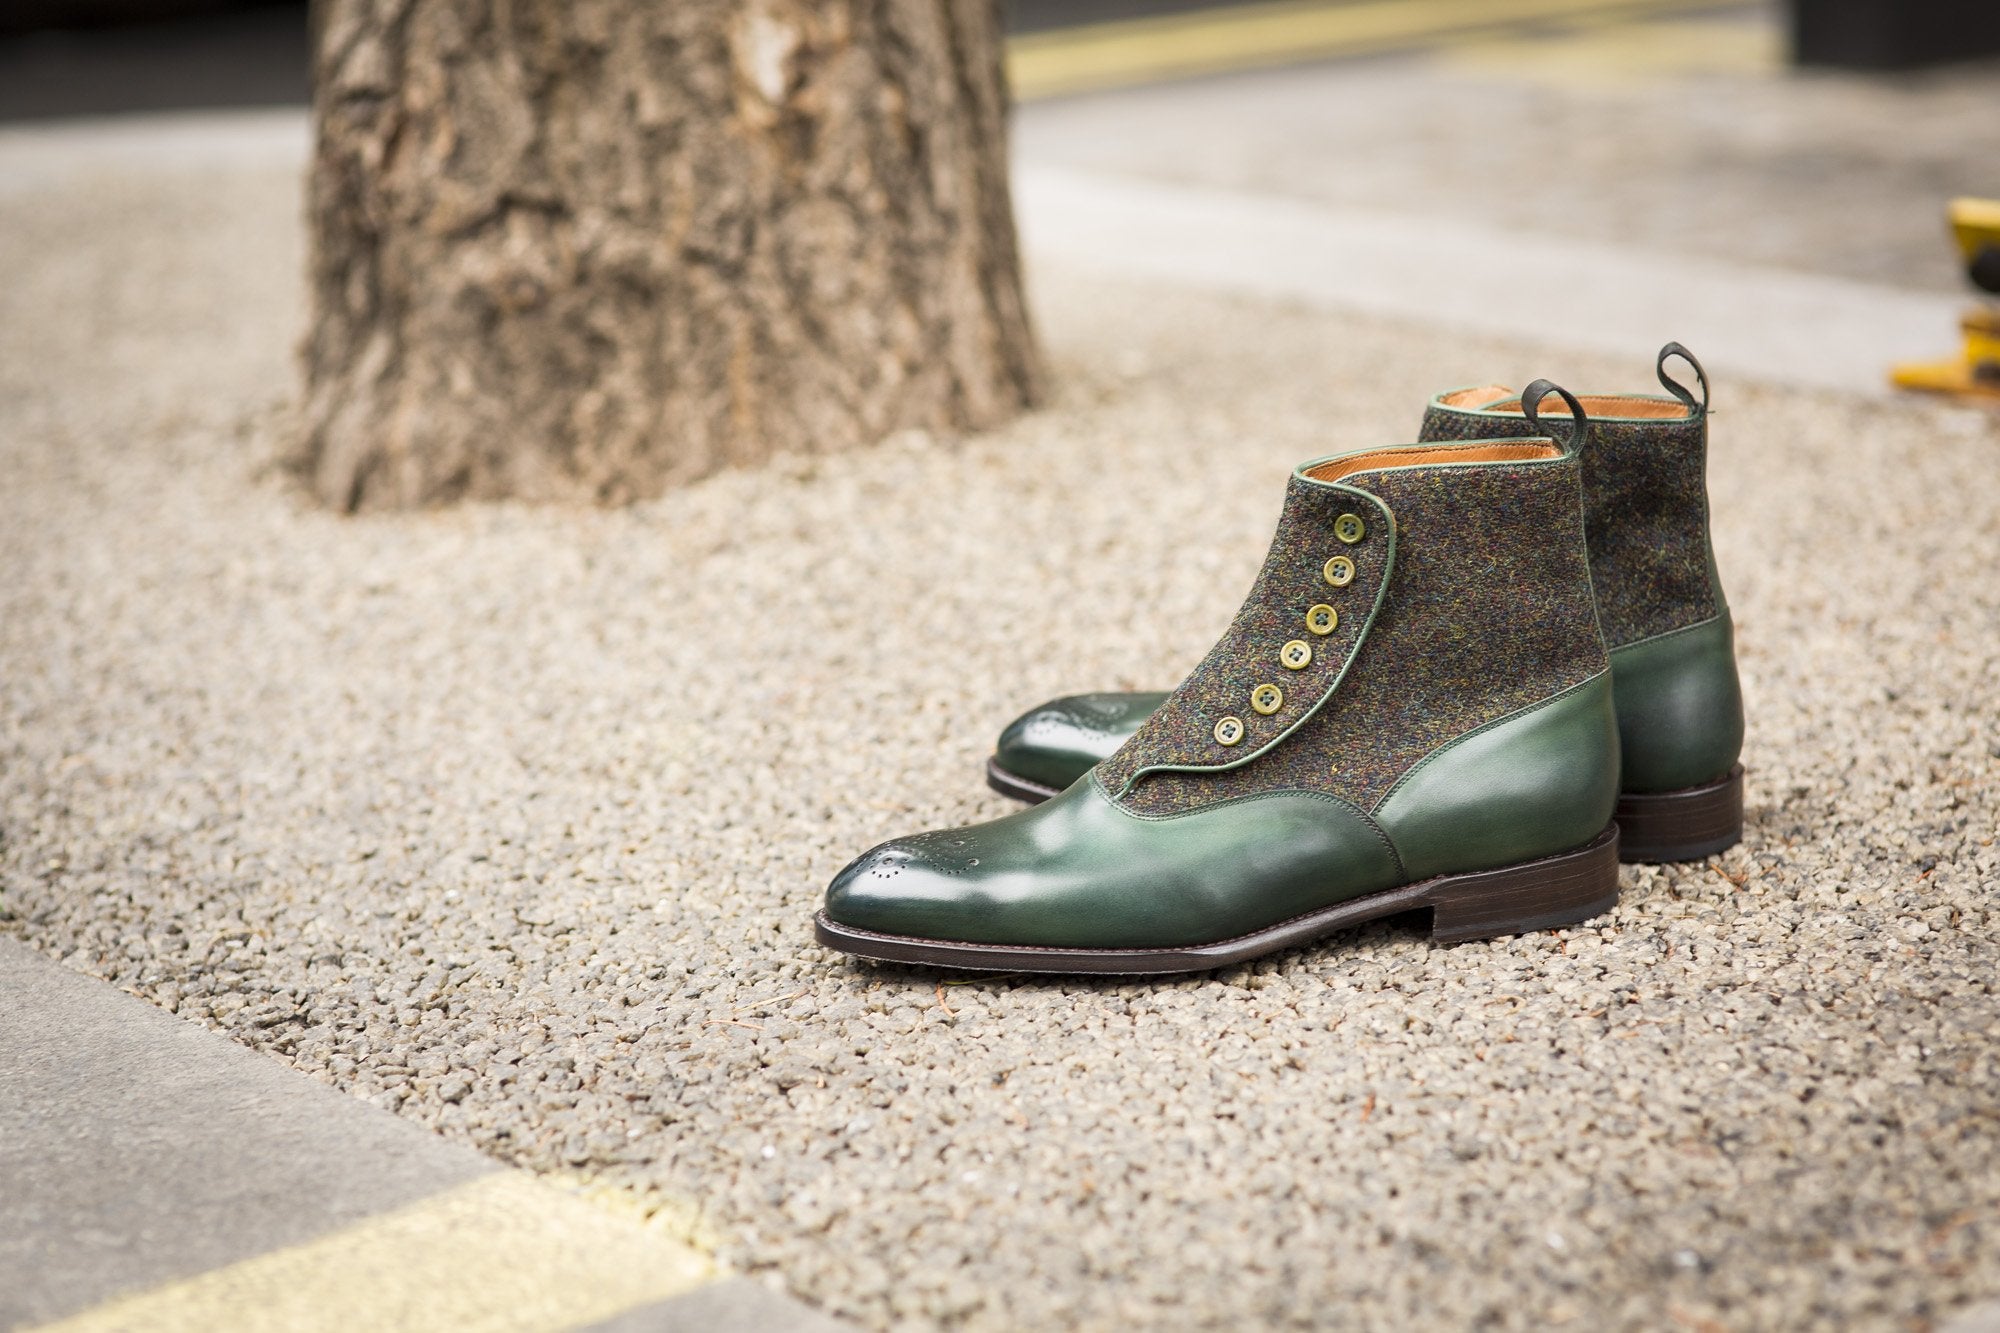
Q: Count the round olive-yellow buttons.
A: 6